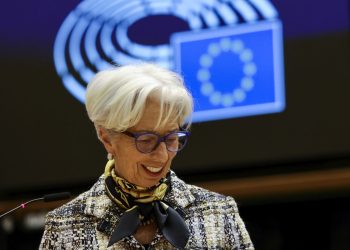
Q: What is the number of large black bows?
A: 1